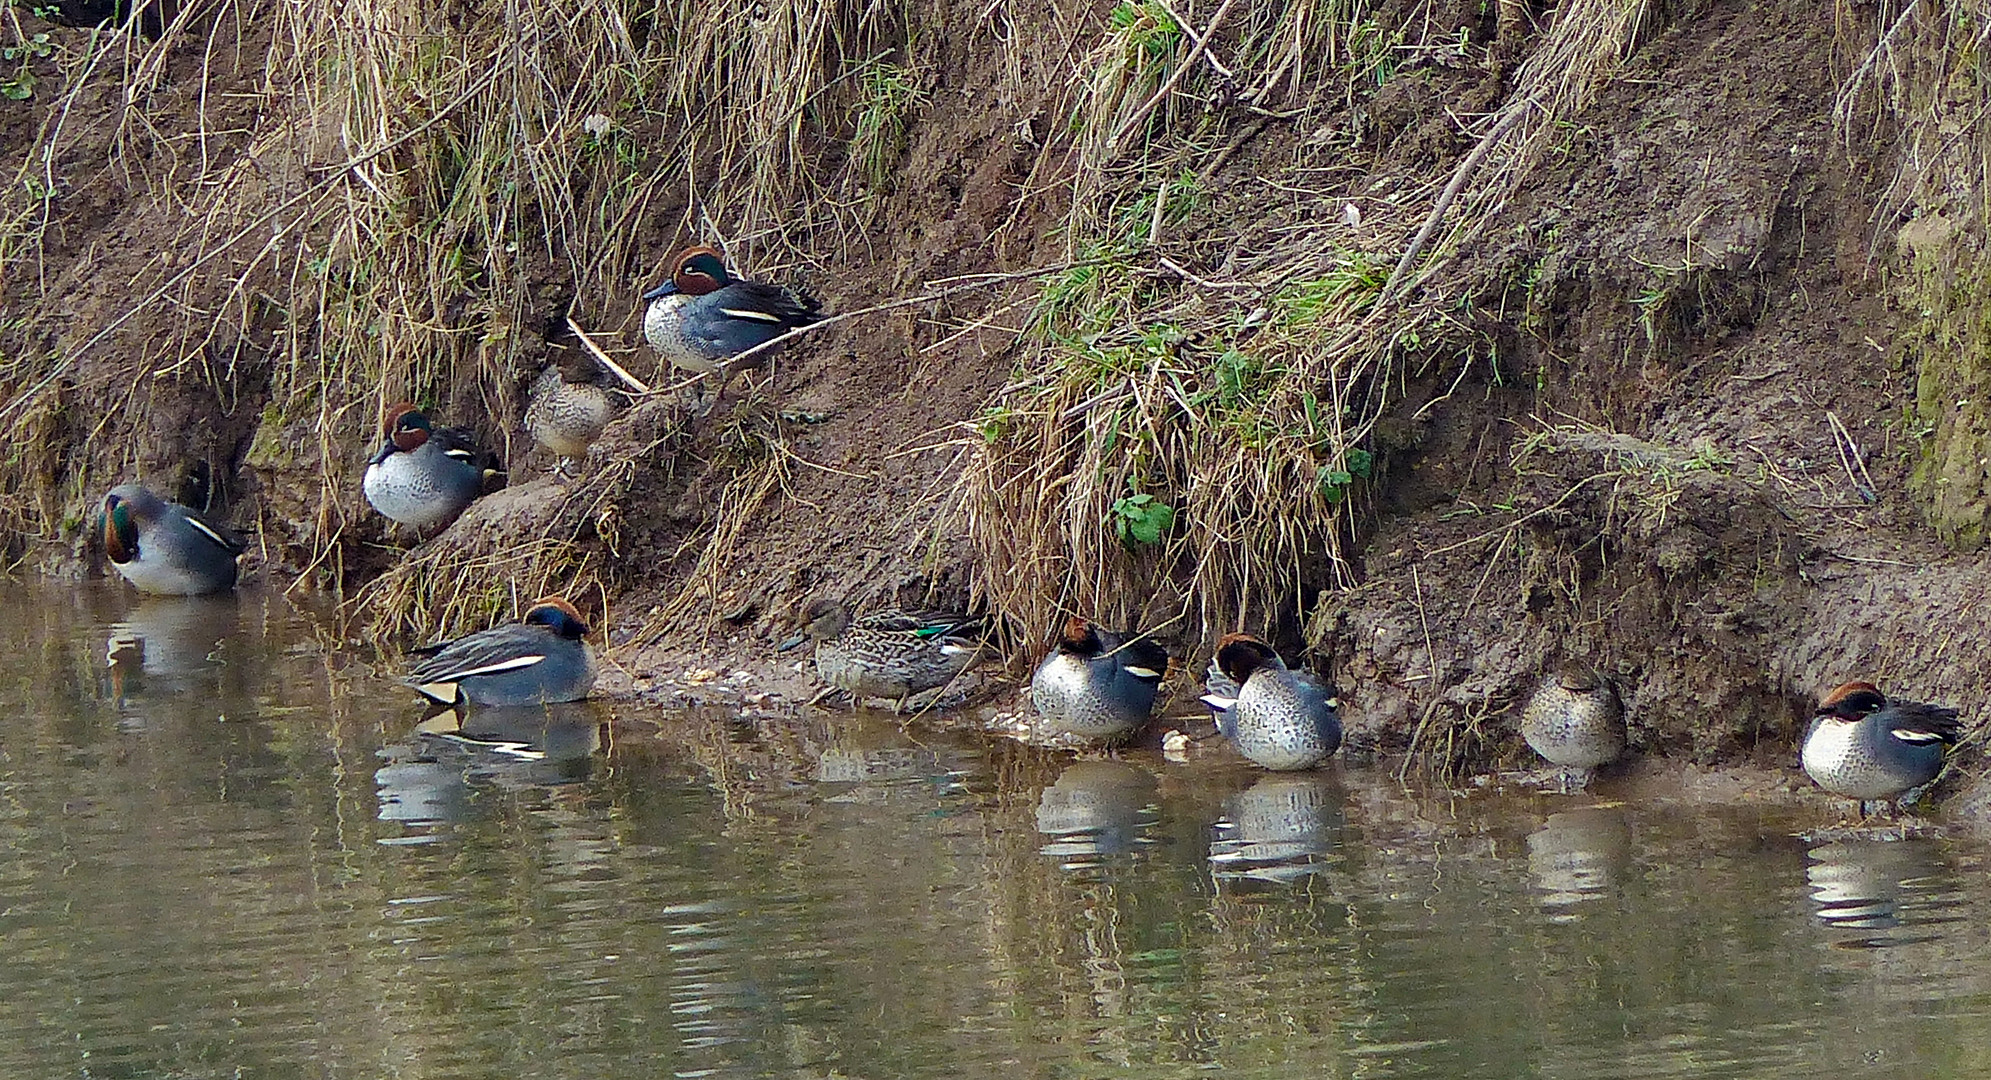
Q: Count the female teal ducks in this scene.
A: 3